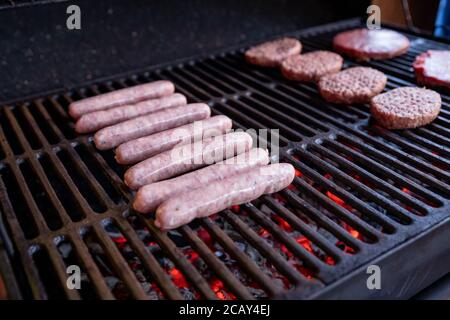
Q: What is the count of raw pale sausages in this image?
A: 7